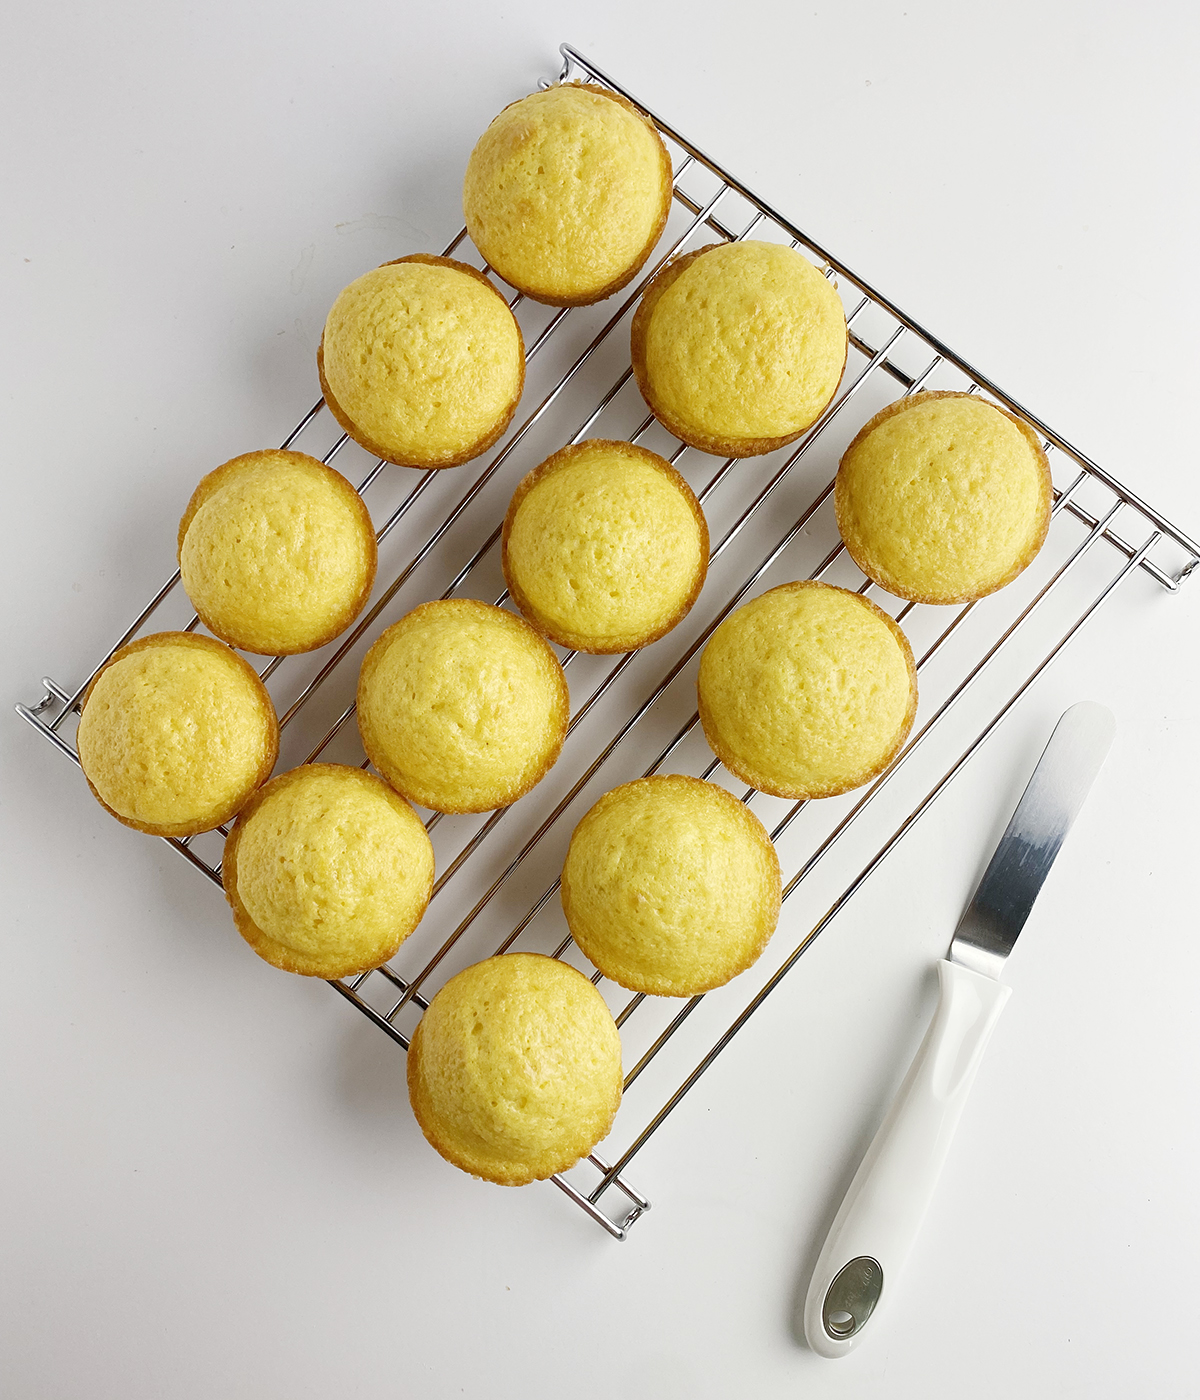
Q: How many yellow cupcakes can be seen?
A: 12